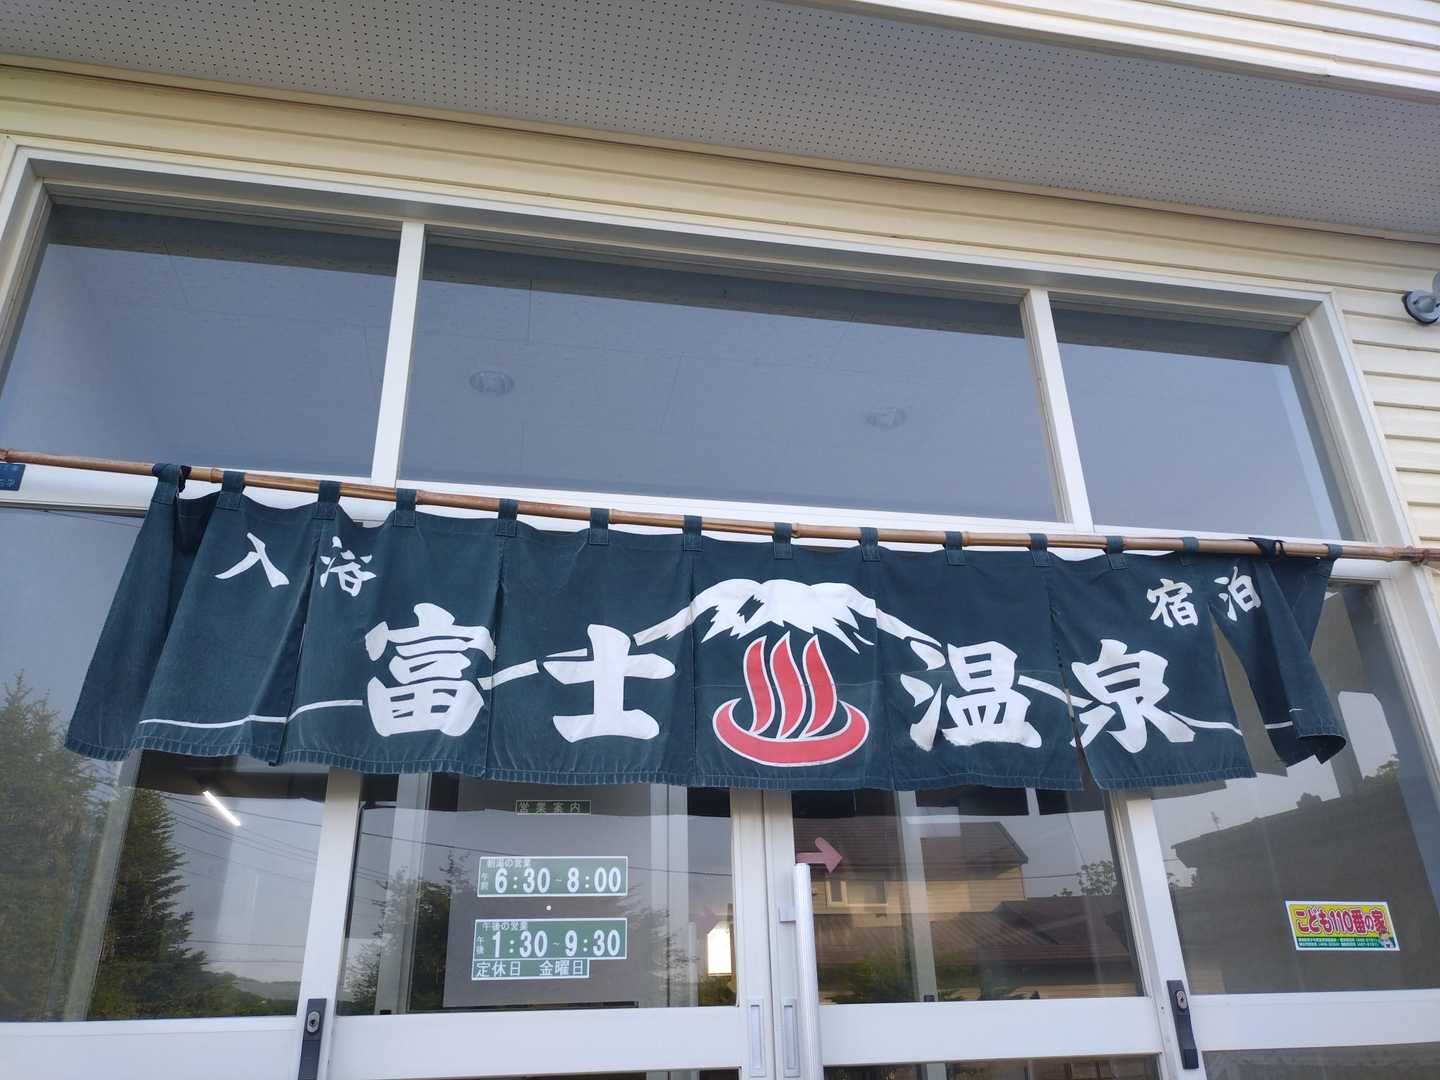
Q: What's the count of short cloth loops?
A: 15